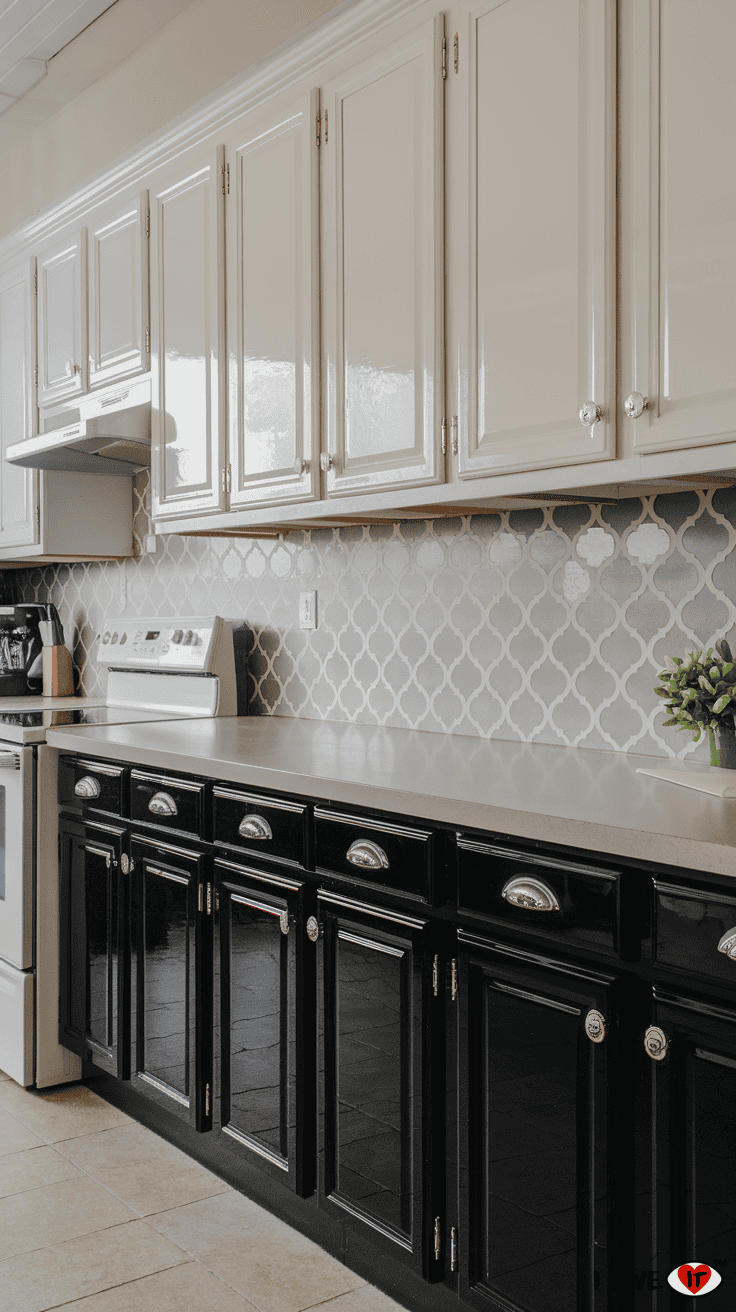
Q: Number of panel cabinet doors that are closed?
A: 14